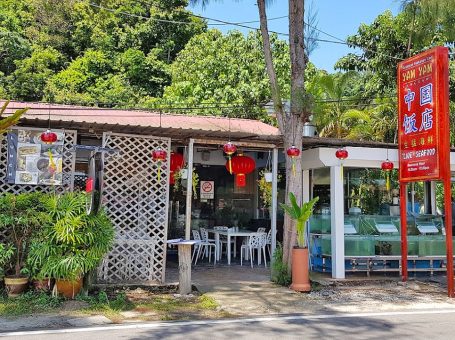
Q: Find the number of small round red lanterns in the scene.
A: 6